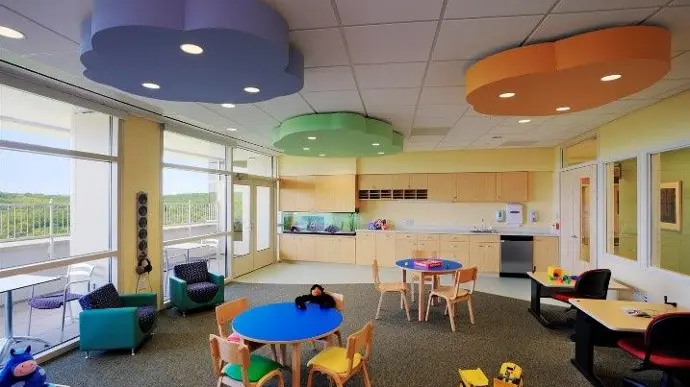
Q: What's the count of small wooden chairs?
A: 7